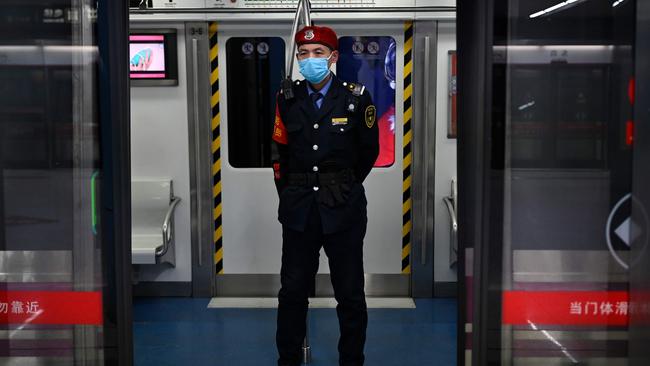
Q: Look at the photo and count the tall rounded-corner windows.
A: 2